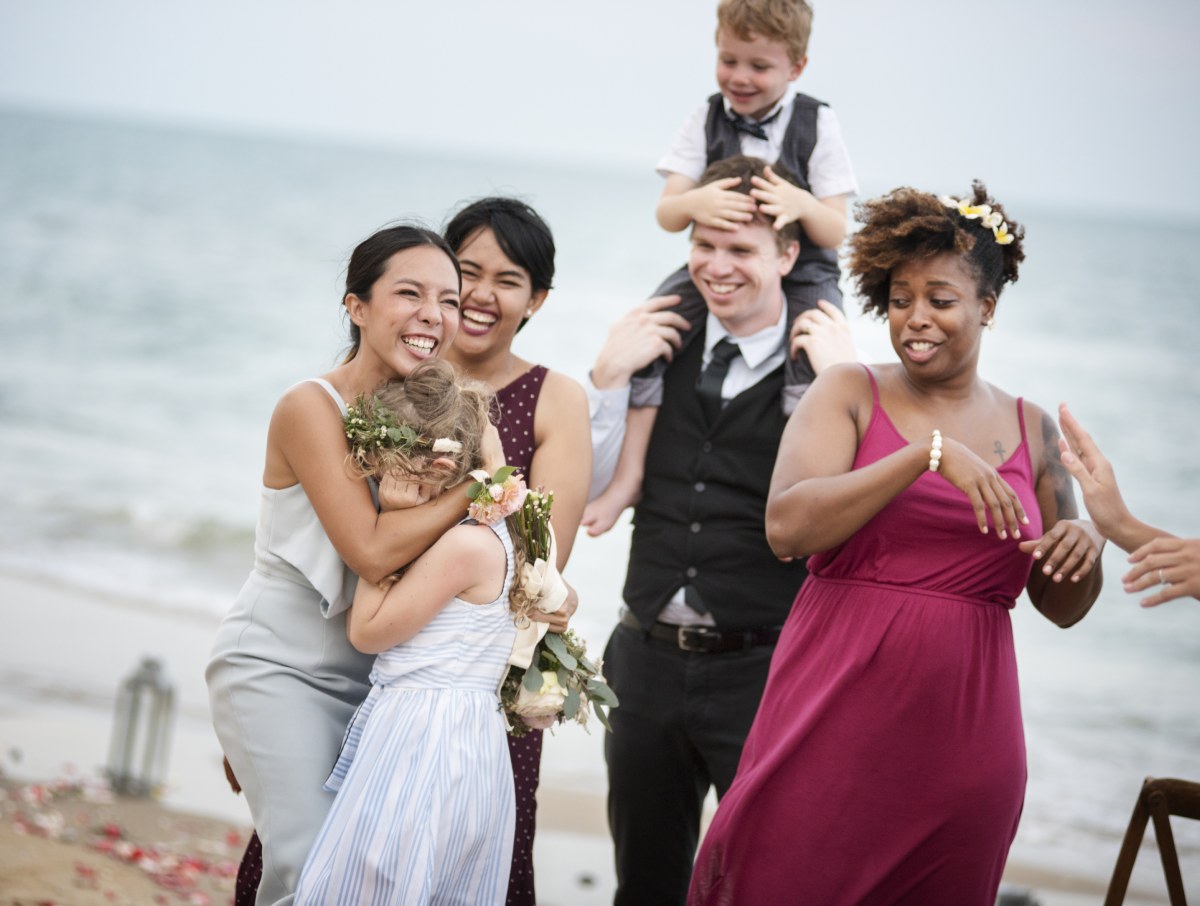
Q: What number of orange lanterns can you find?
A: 0